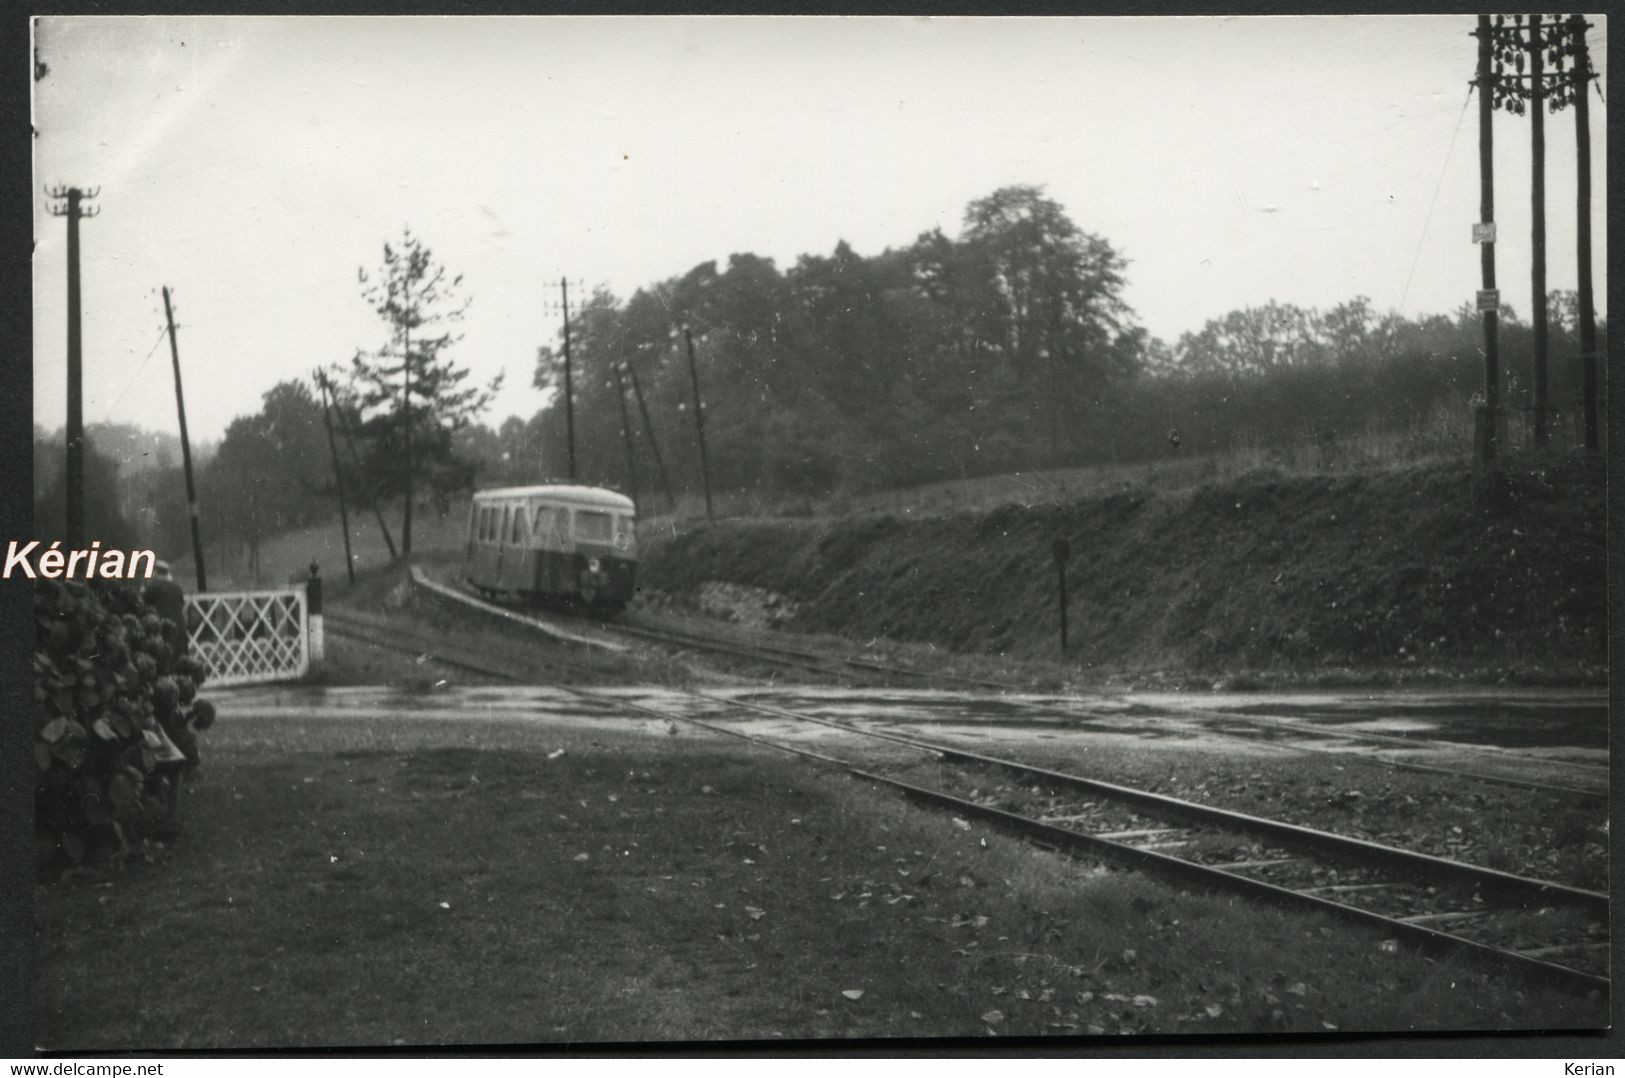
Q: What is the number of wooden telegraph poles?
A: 11